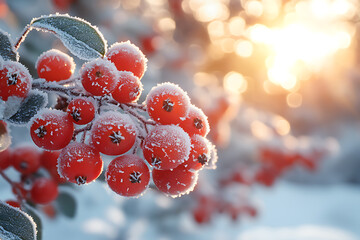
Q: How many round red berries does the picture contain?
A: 15